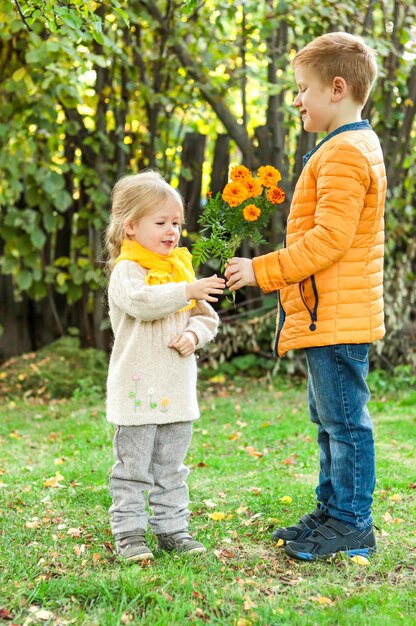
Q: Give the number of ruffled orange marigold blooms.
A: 6